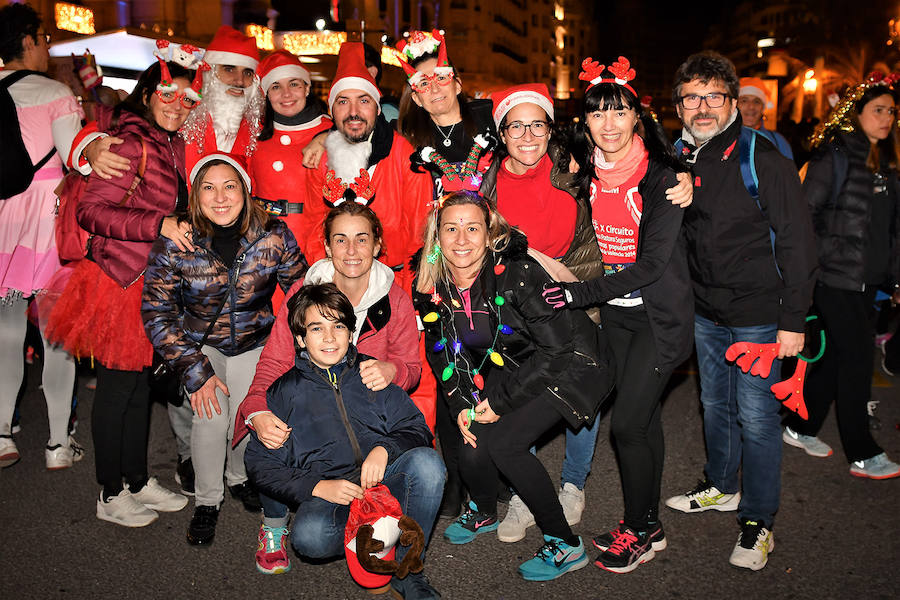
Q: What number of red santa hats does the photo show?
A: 6